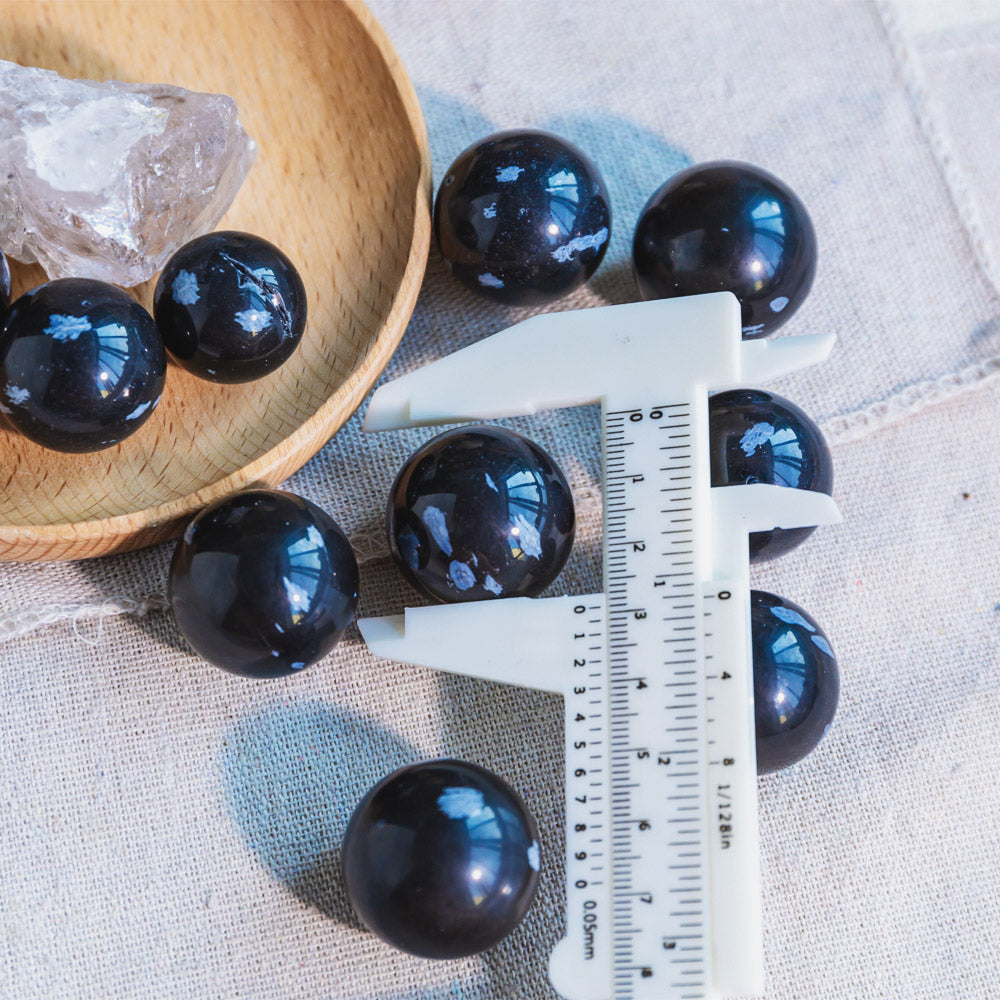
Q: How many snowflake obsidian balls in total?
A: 10